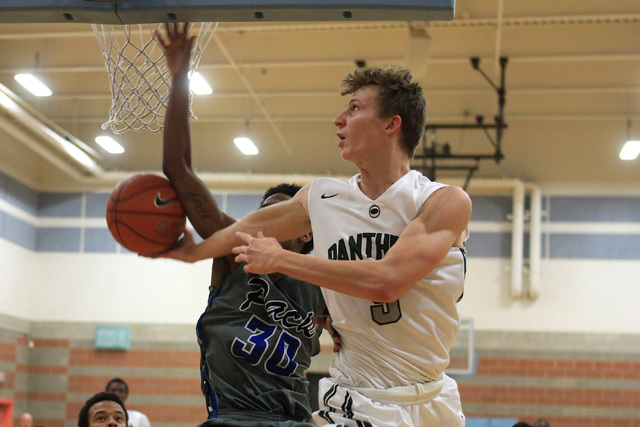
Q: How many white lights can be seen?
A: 5